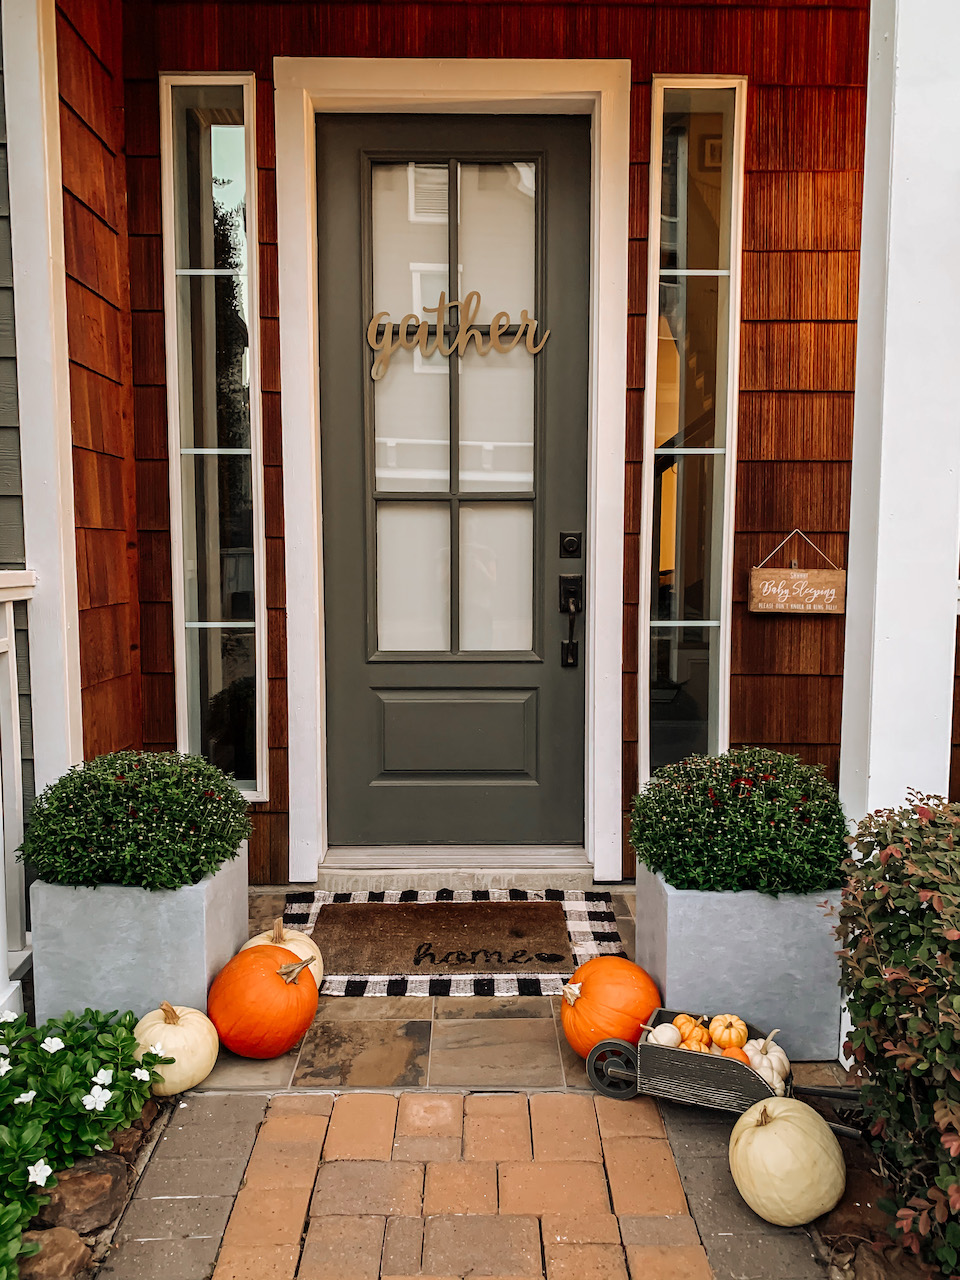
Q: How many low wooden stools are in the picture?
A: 0